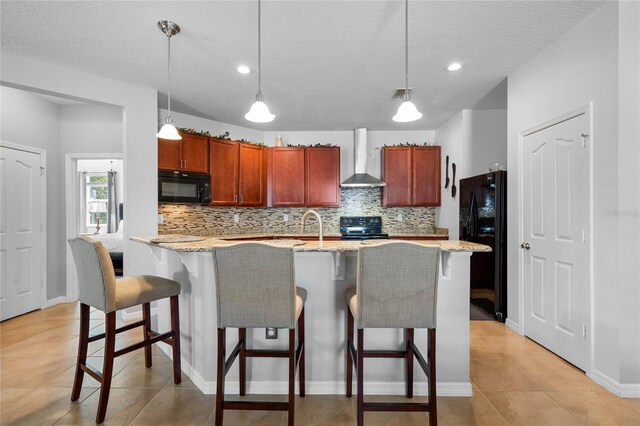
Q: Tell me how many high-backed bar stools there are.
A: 3